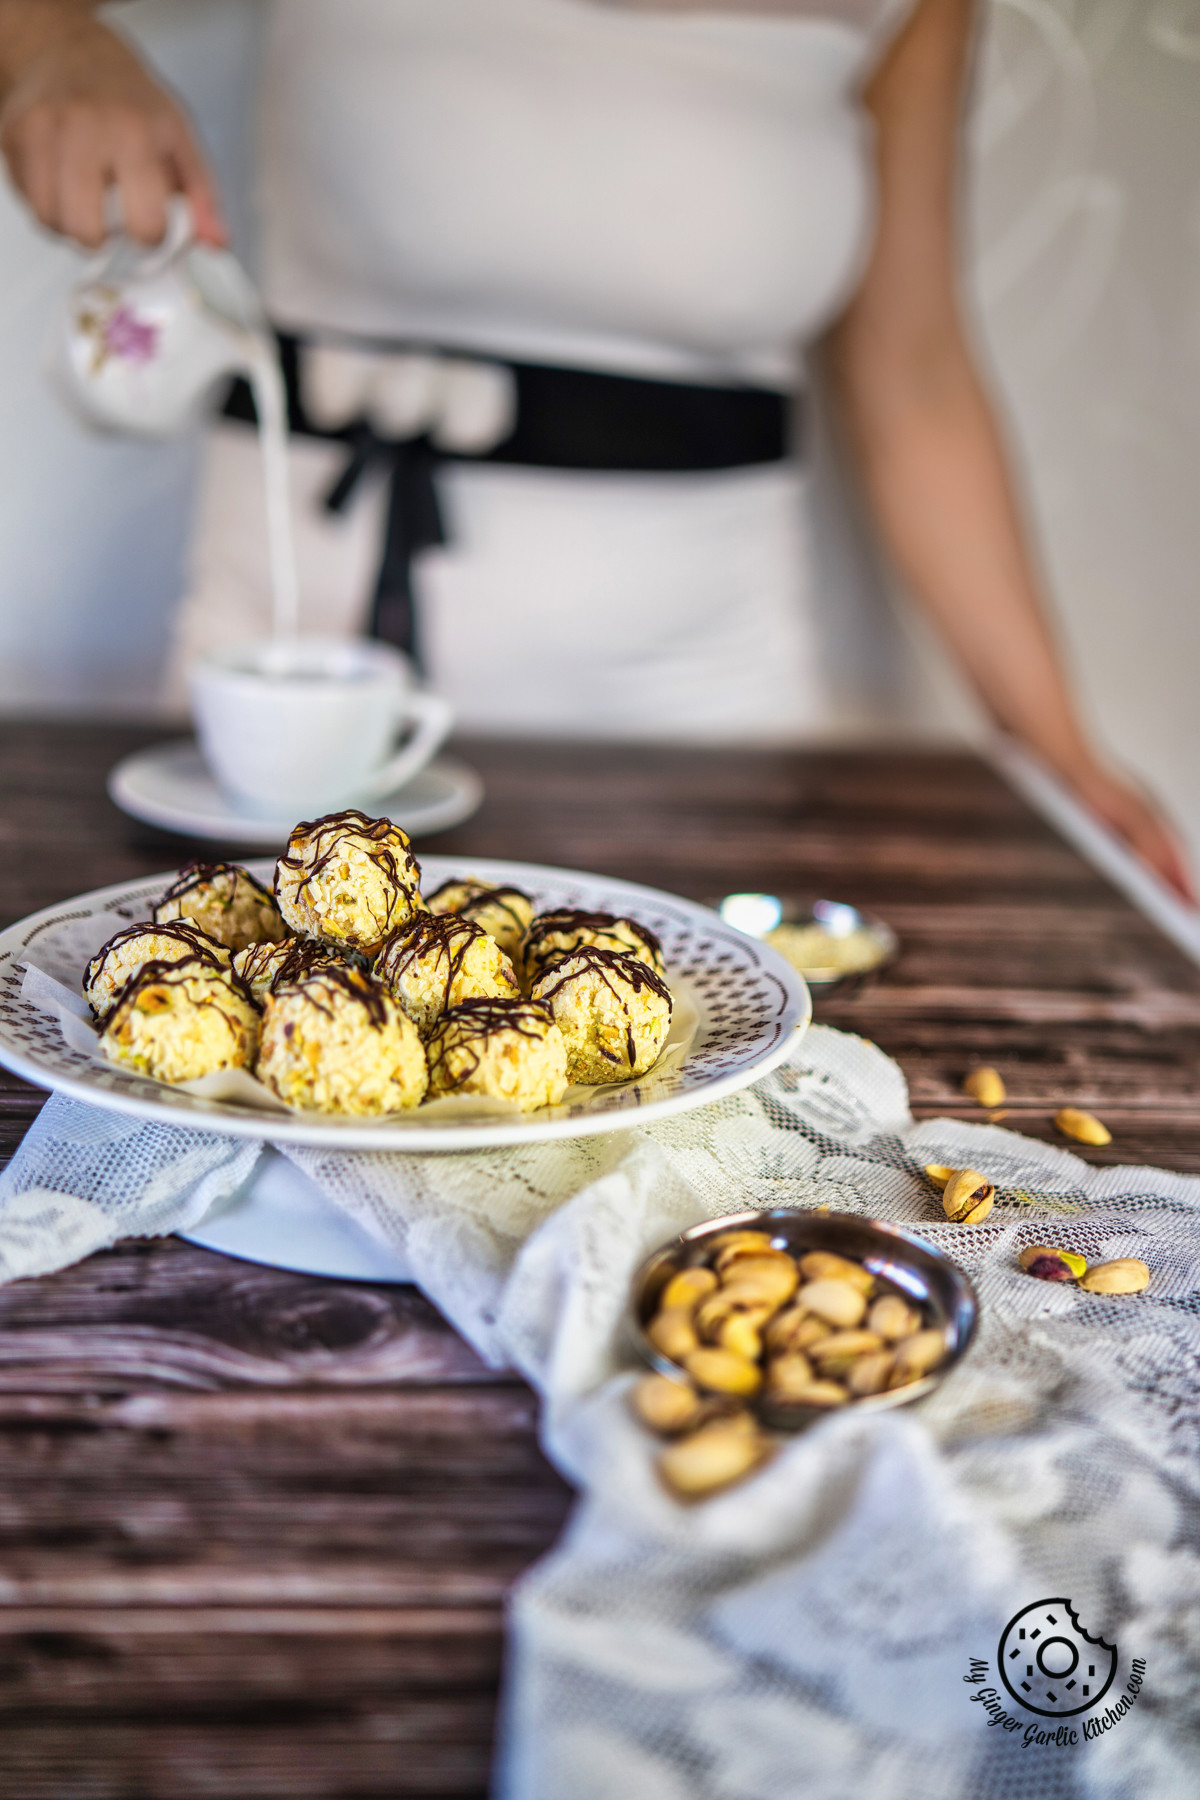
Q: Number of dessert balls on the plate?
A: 11